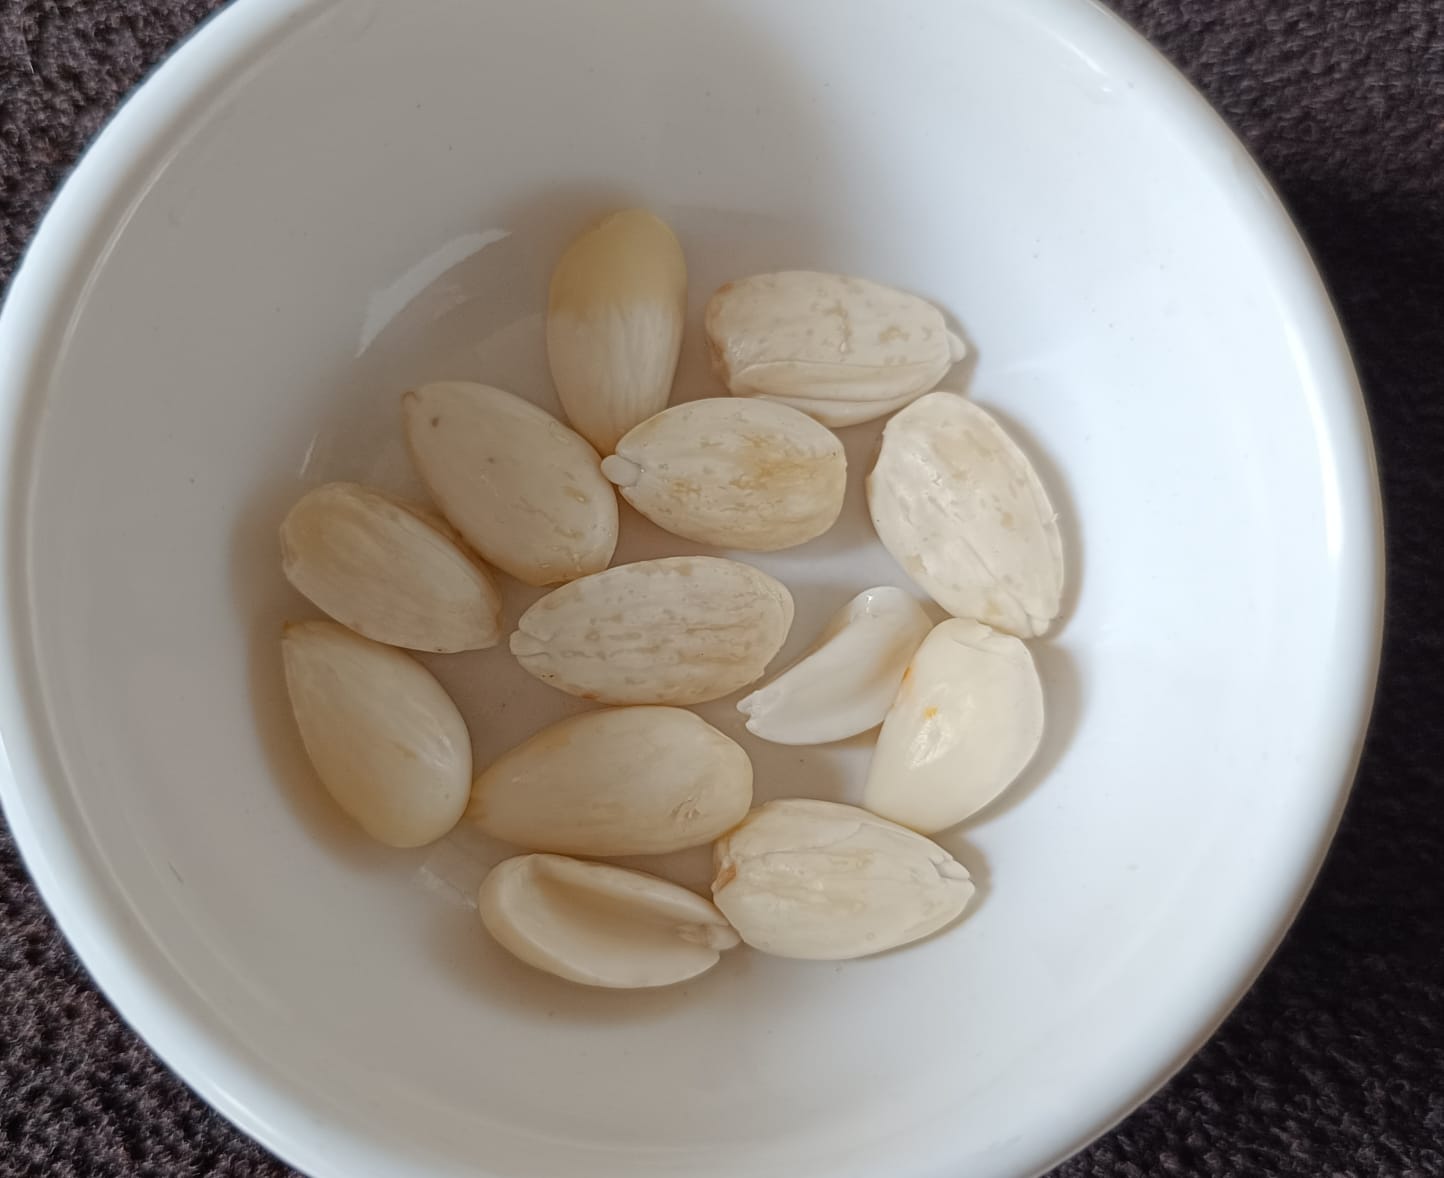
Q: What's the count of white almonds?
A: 13